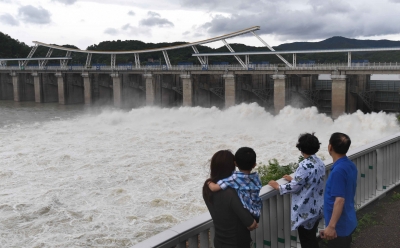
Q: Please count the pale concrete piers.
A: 10